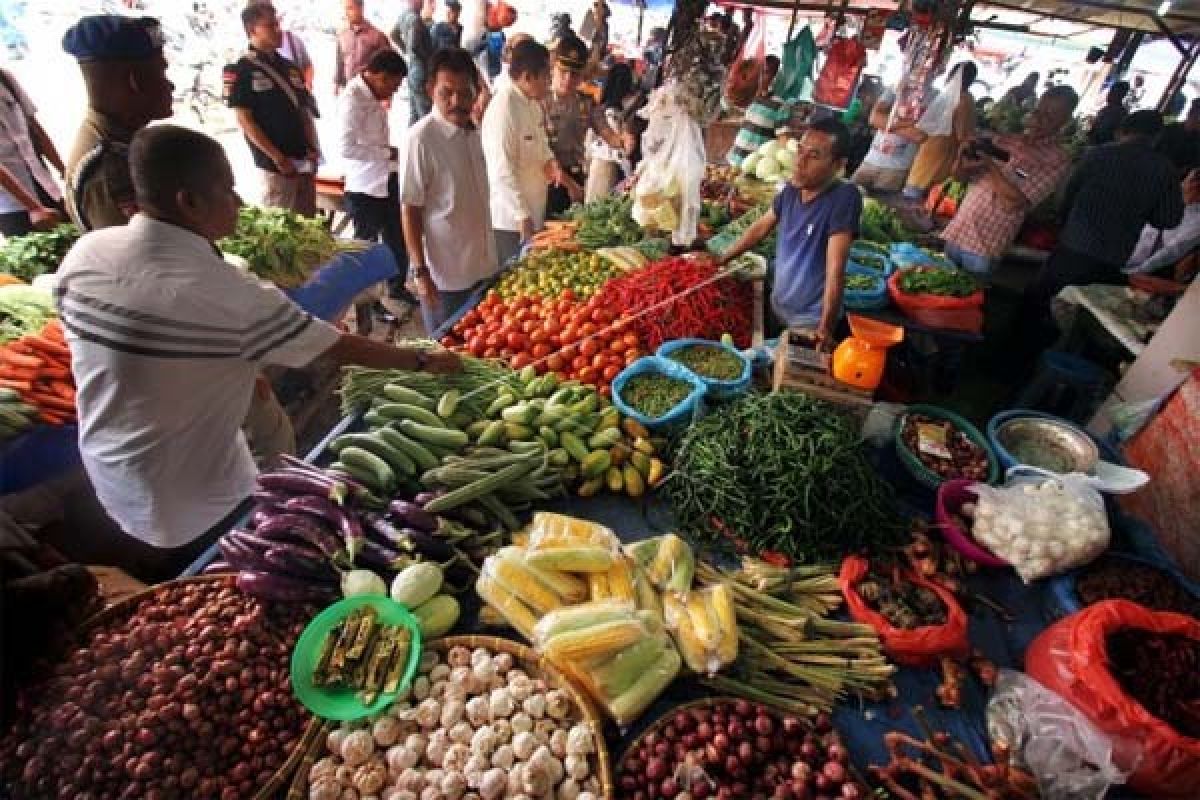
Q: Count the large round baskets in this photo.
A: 3